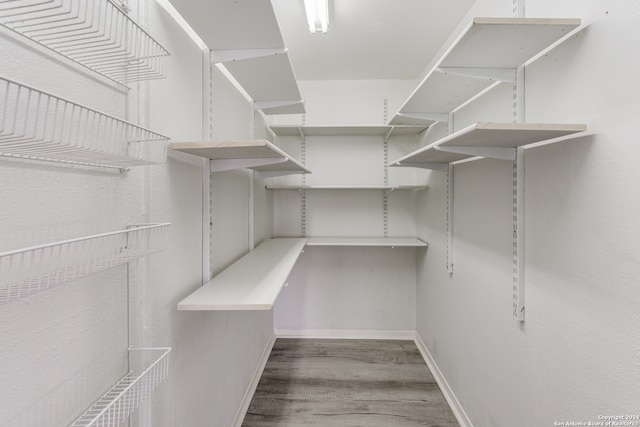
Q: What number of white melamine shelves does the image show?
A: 8